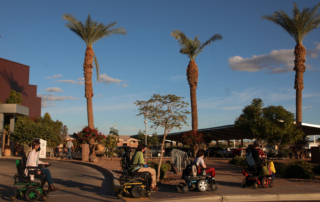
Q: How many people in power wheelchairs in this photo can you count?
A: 4